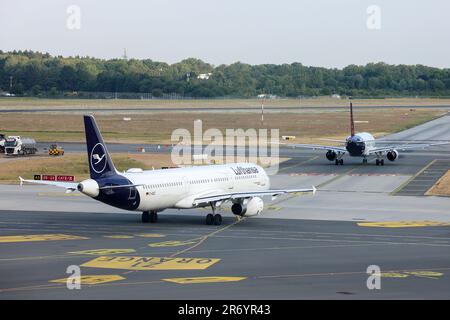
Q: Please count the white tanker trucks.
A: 1